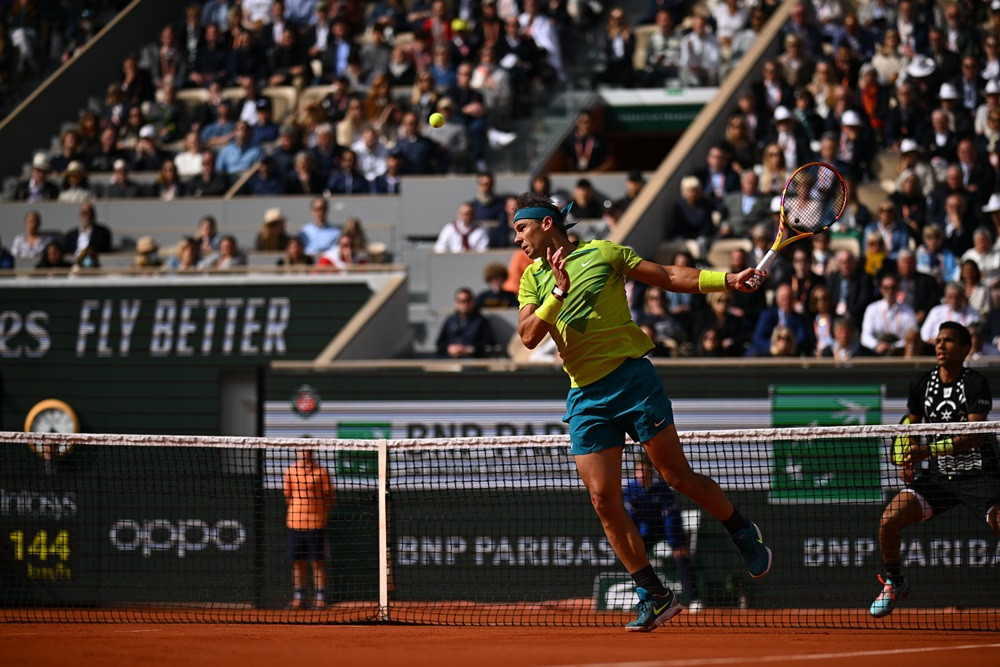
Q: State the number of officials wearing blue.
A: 1